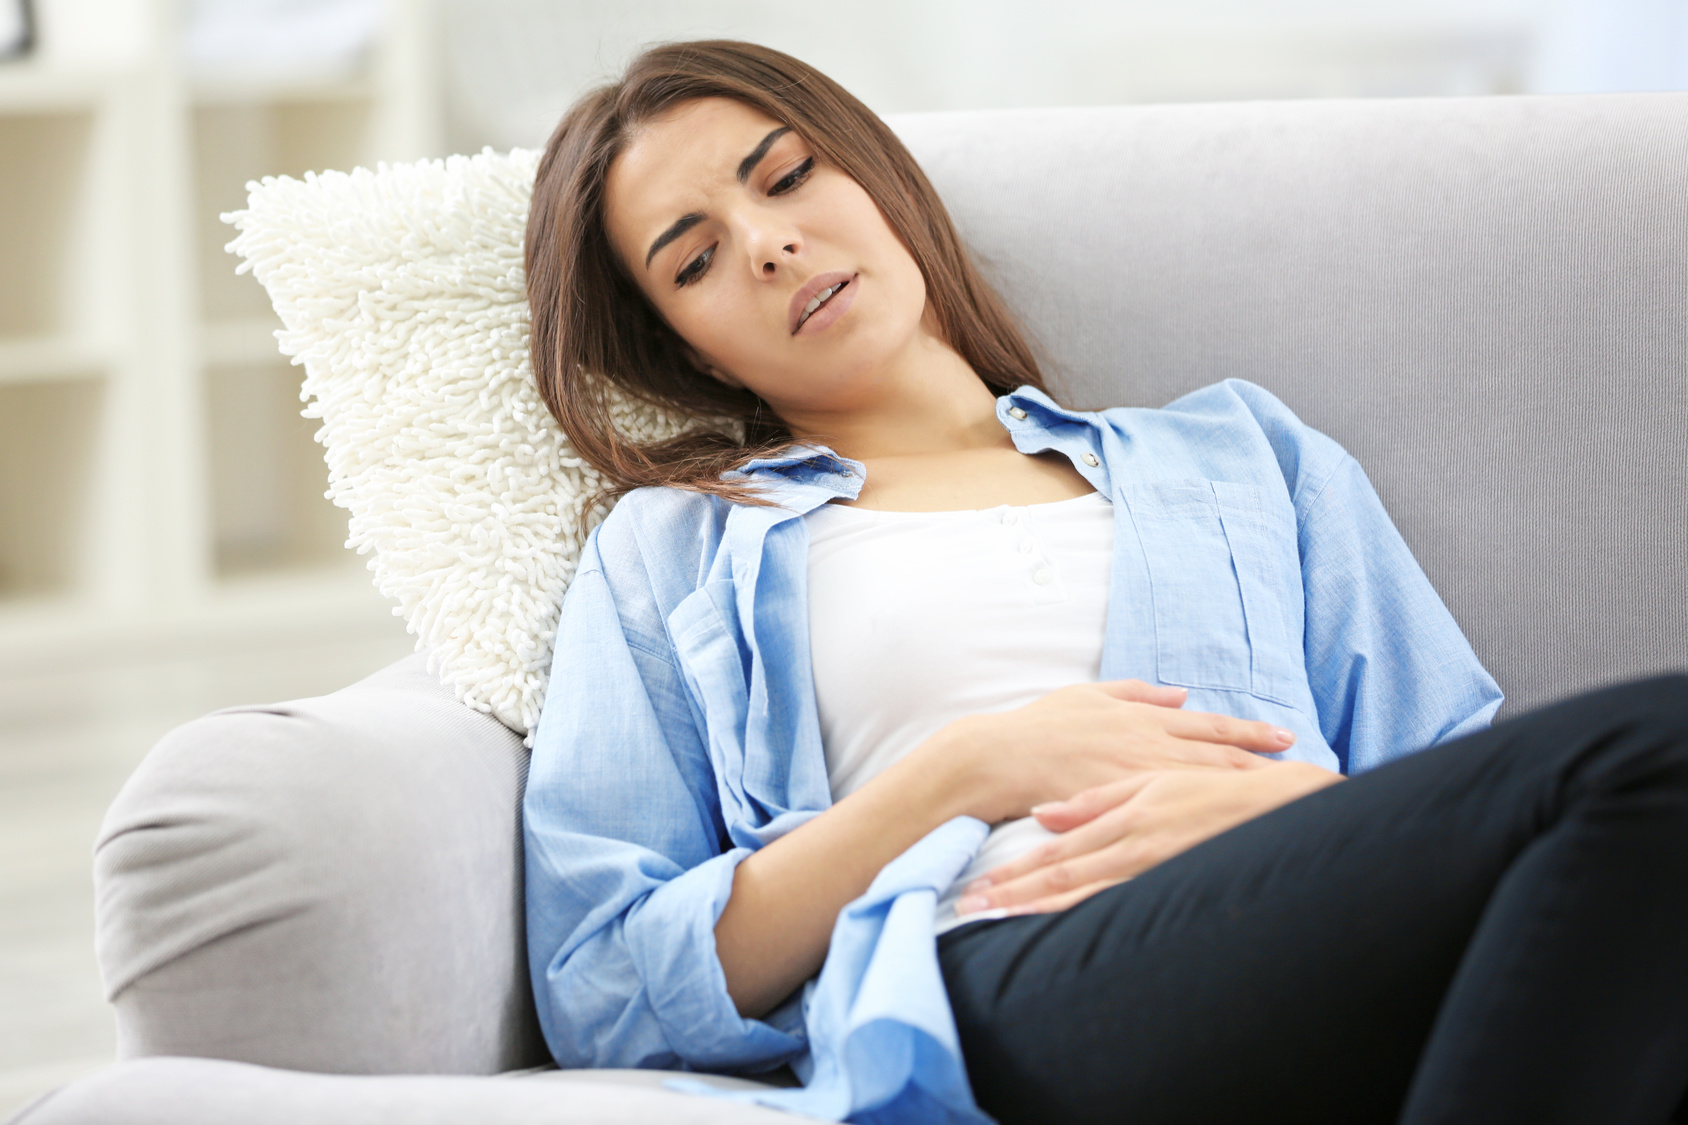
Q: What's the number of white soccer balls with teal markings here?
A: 0